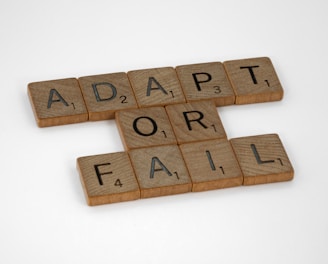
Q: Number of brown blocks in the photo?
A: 11